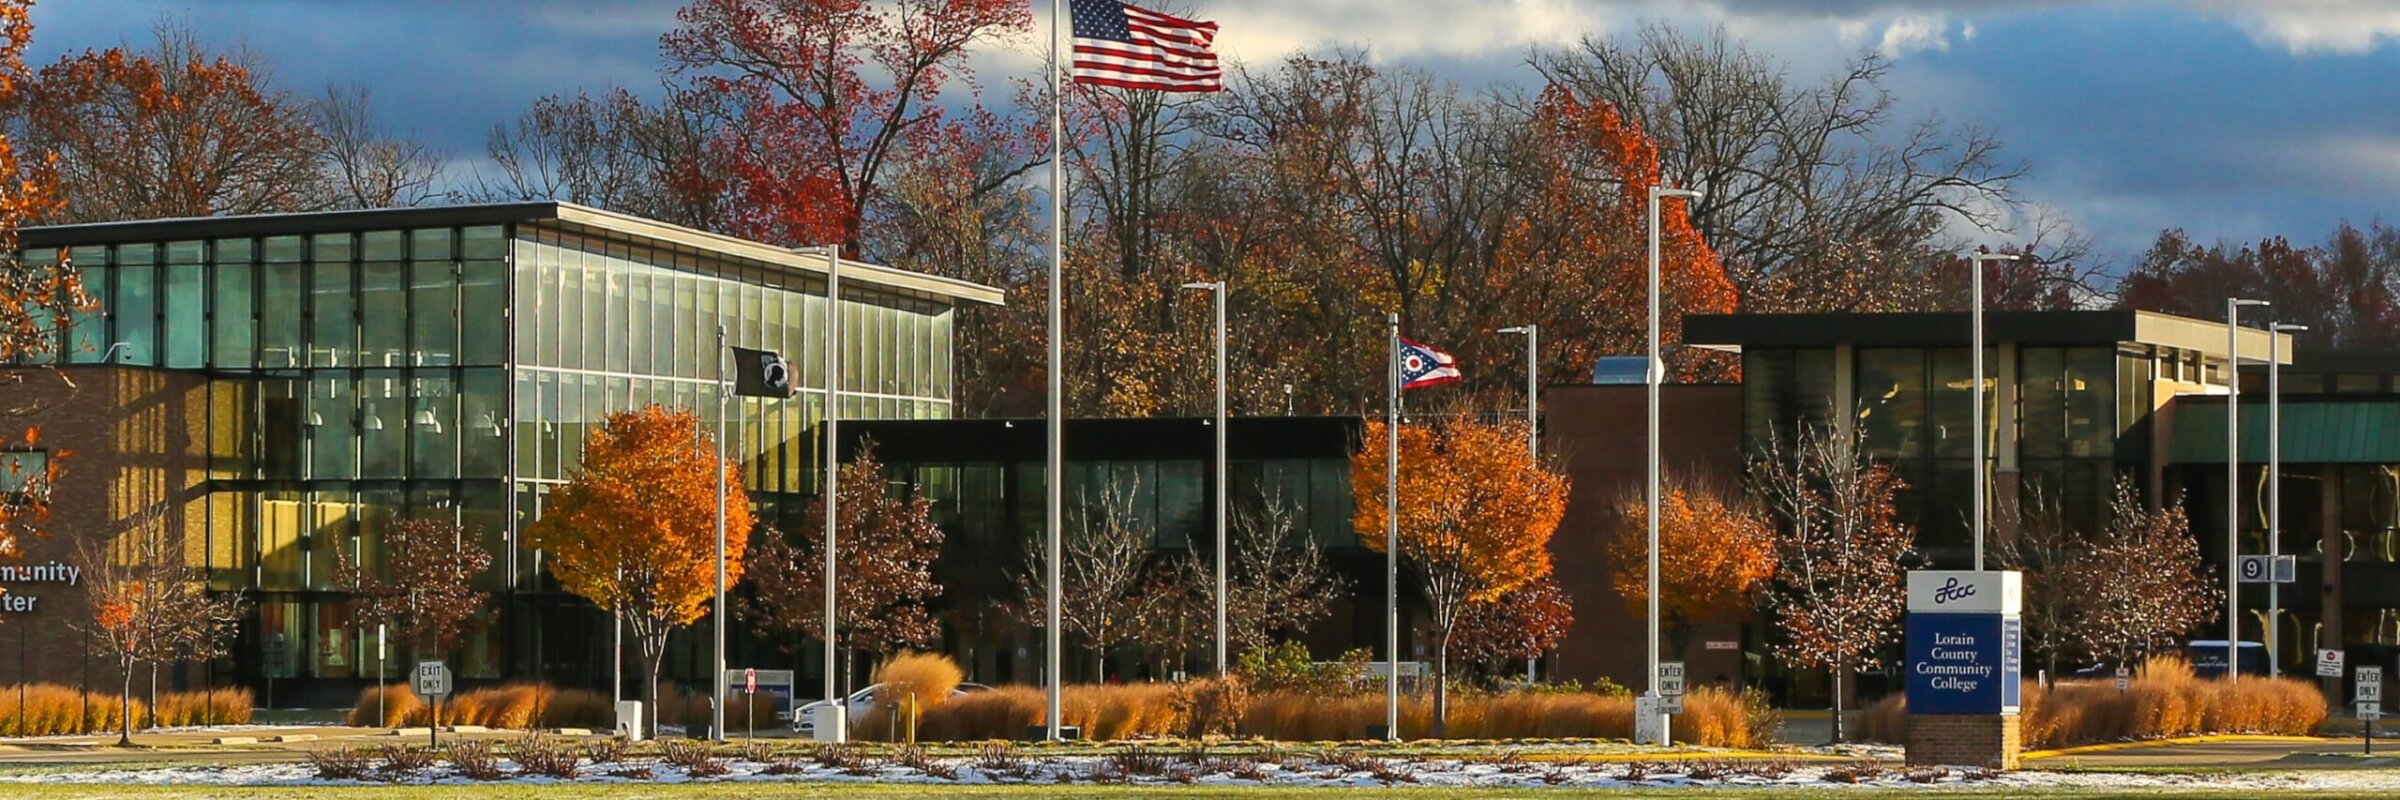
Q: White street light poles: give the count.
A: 7